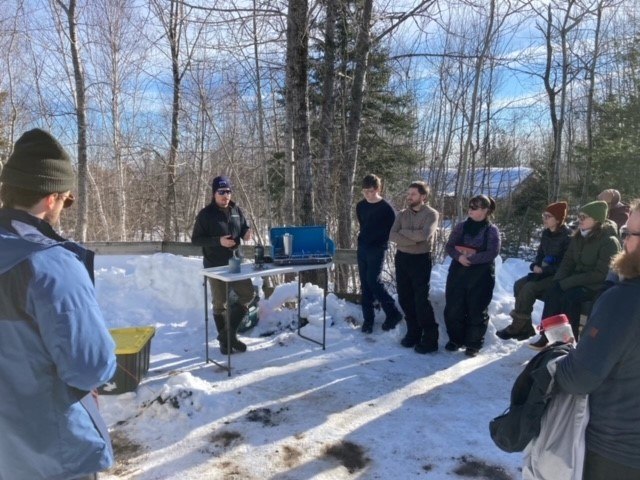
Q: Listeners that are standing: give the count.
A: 5